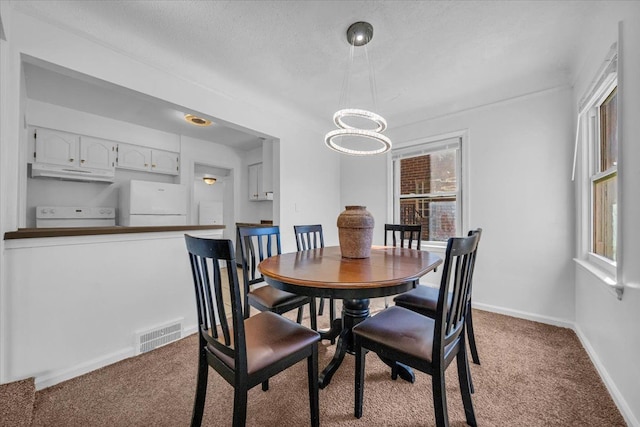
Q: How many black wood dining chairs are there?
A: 6